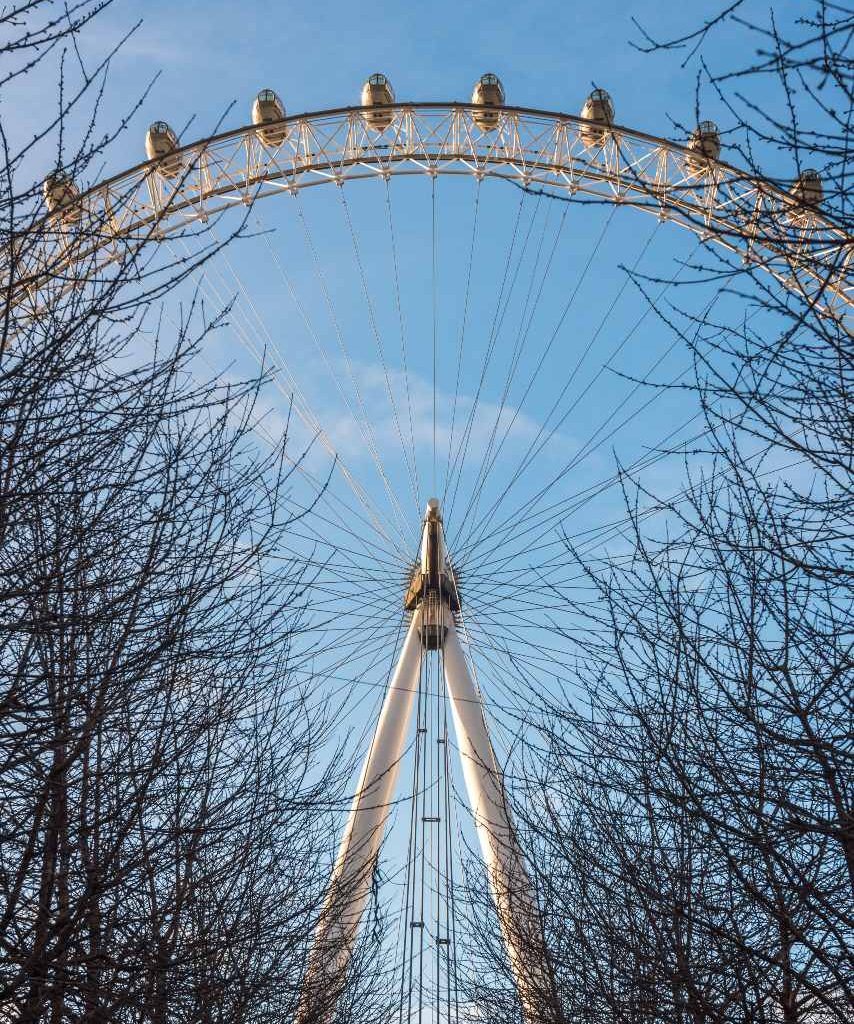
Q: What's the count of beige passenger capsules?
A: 8